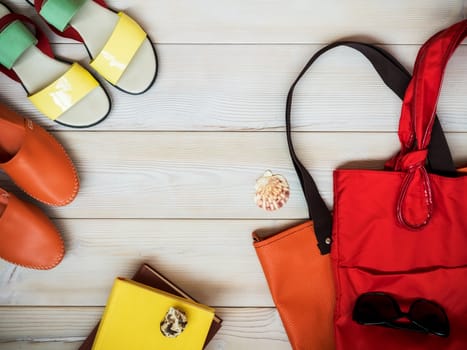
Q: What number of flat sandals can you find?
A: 2